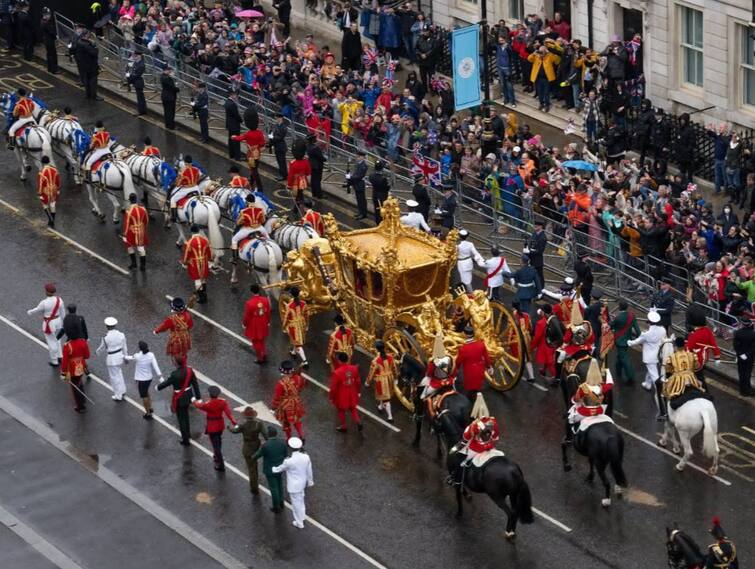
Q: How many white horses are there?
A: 9